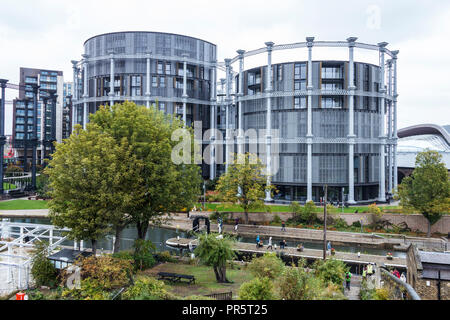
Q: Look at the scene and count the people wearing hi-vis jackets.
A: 2